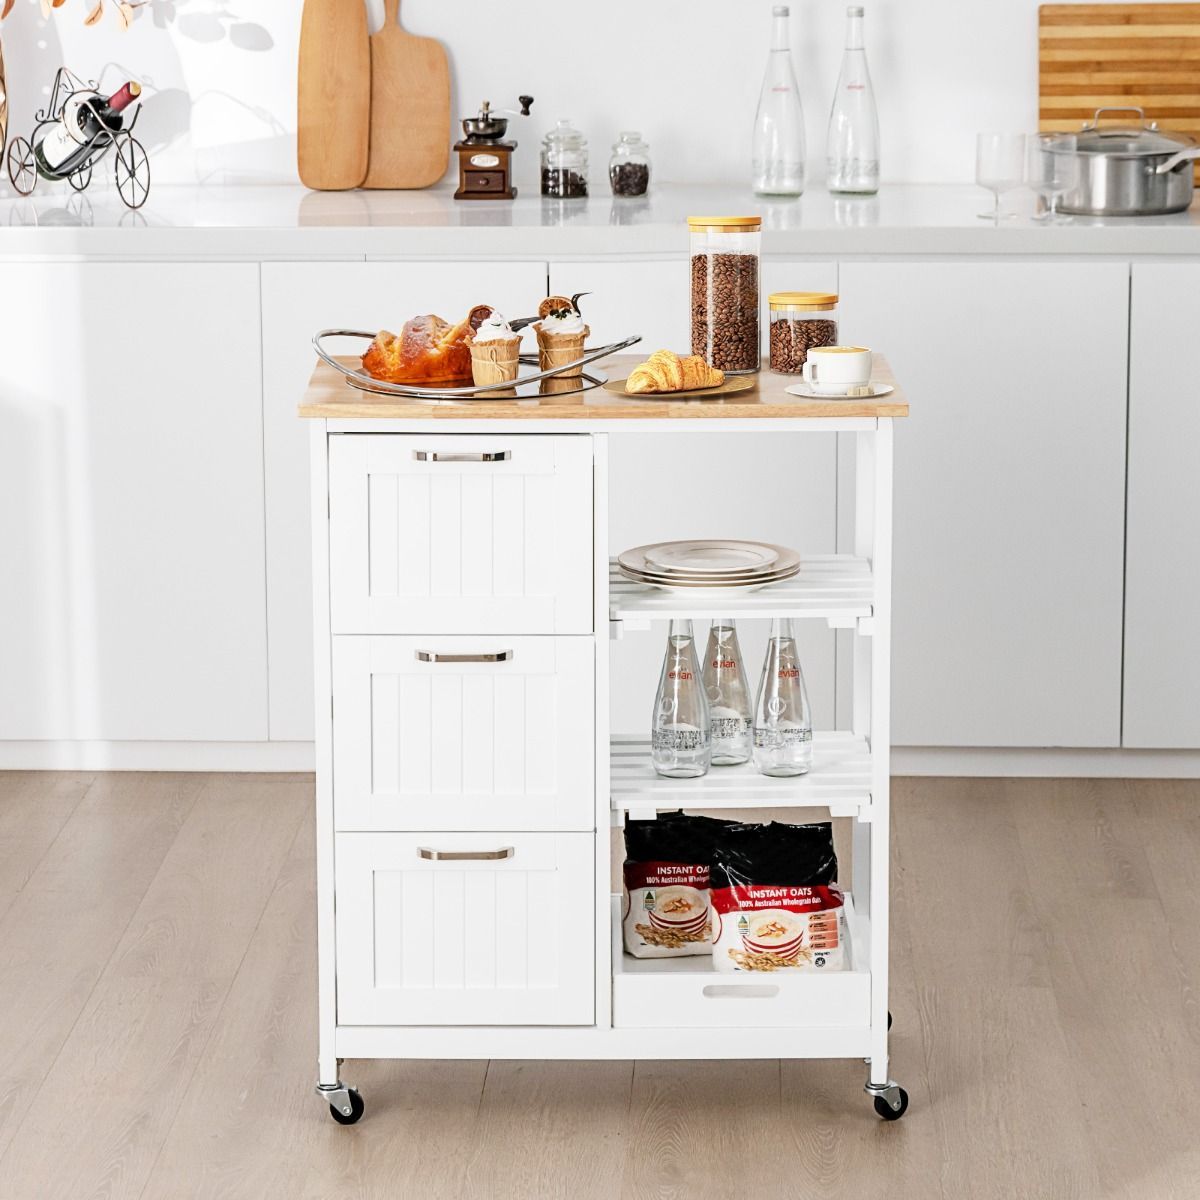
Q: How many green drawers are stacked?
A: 0